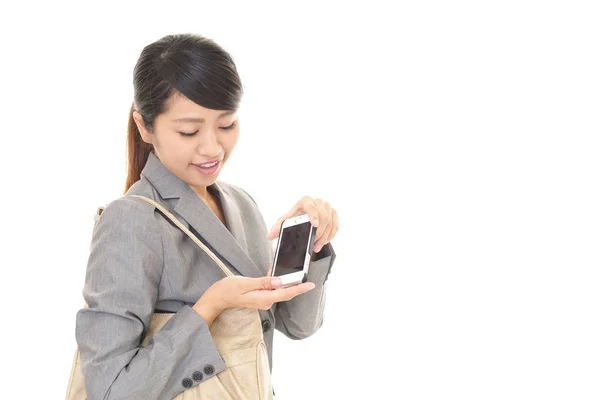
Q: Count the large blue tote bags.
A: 0